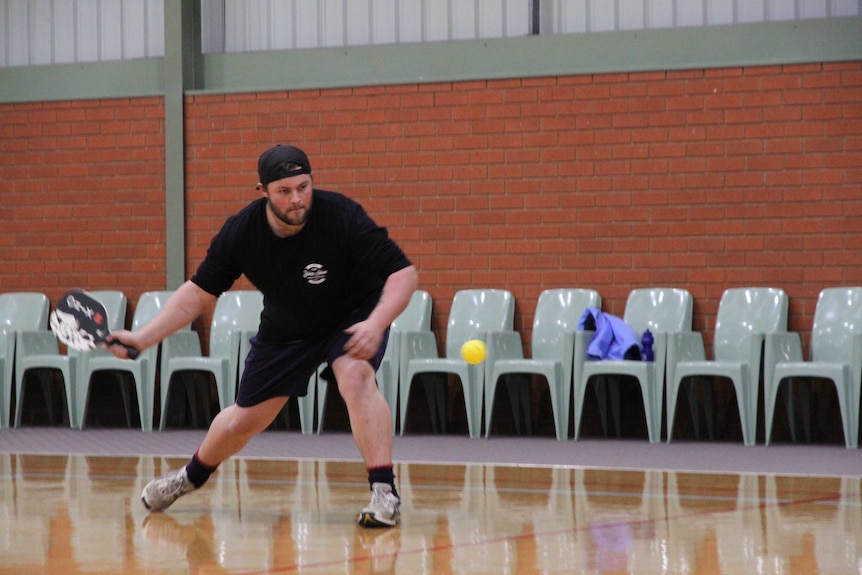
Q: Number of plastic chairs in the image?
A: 11